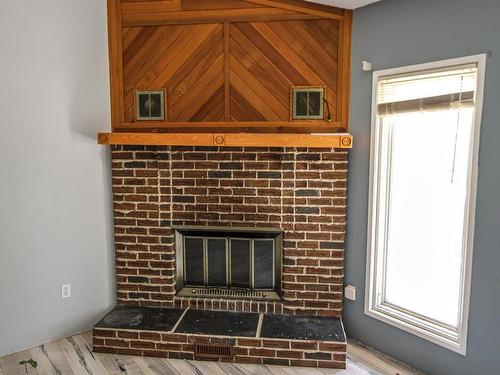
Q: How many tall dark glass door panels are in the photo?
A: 4